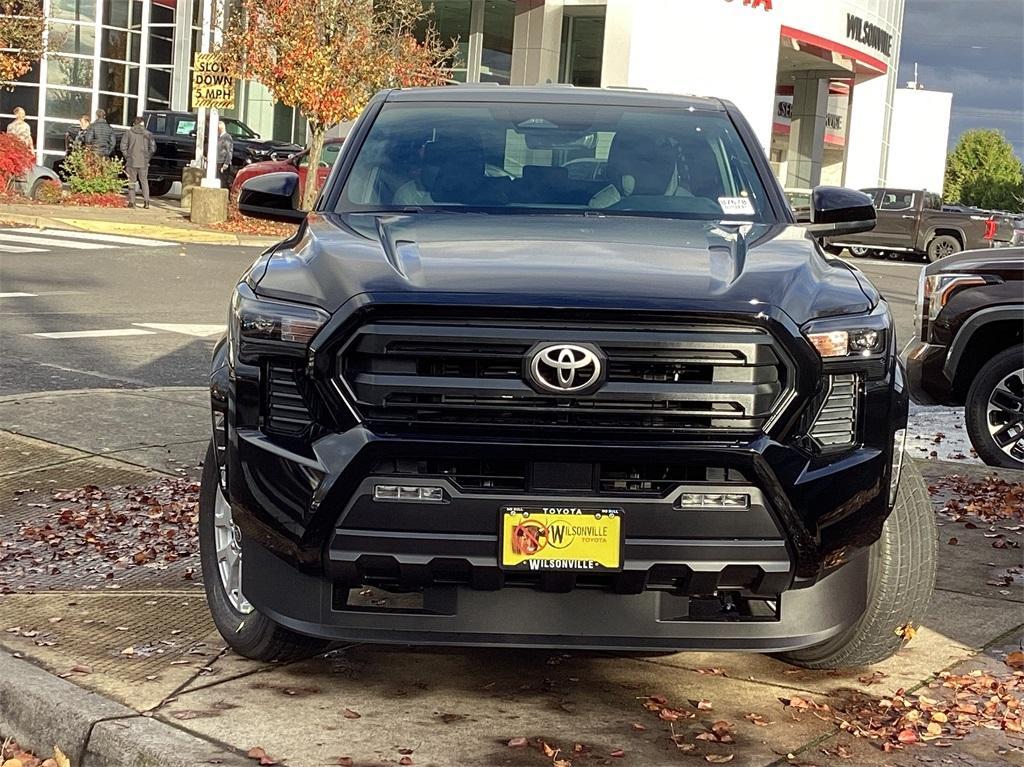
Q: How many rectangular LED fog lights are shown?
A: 2